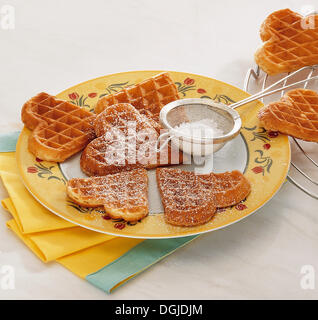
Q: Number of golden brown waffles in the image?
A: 7